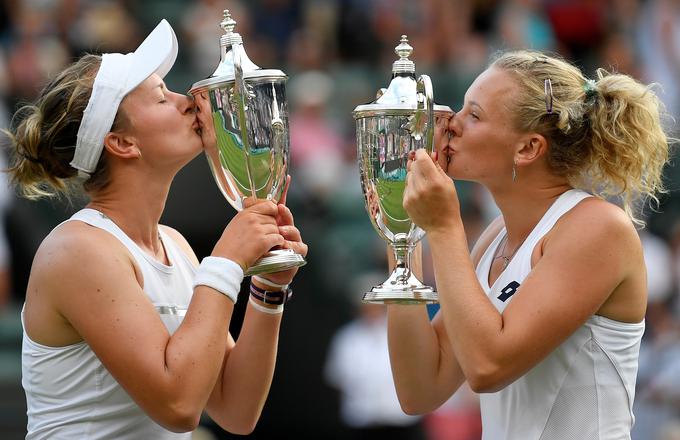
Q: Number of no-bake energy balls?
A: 0